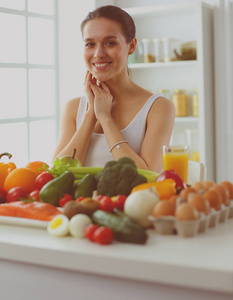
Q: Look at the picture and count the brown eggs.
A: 10